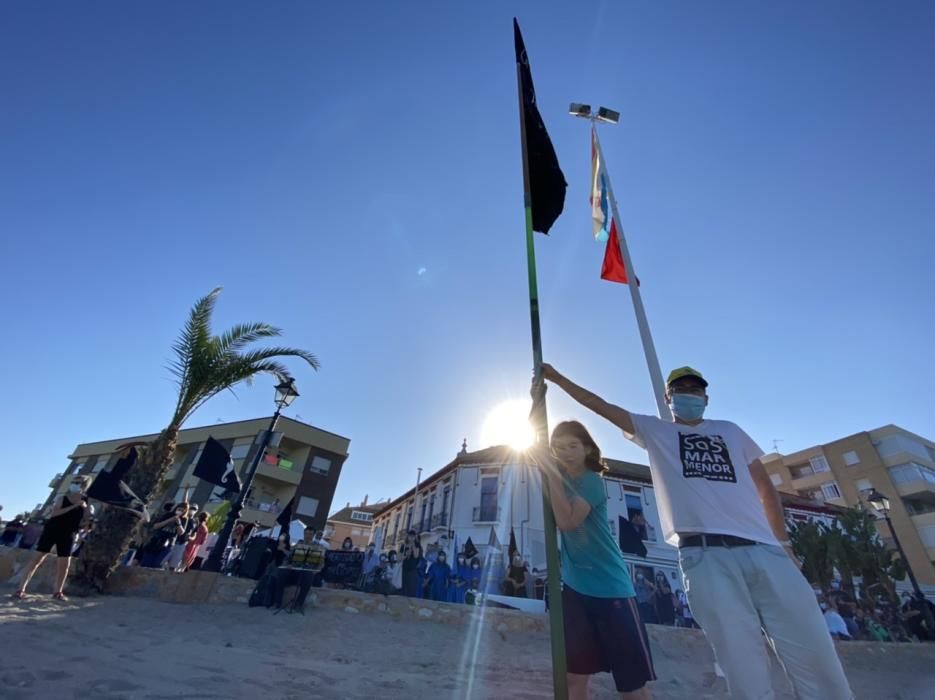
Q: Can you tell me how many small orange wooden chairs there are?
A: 0